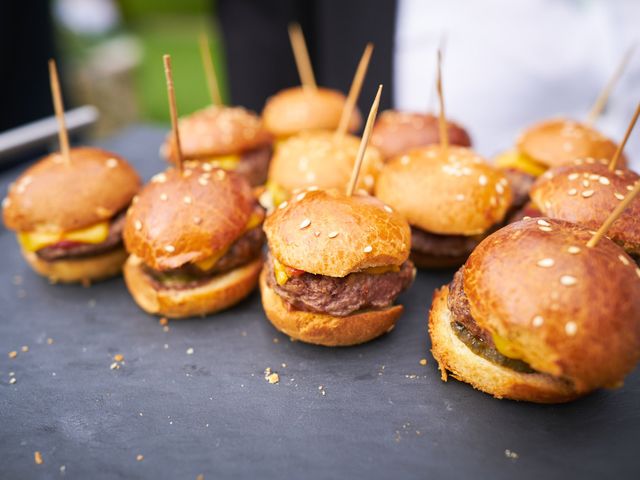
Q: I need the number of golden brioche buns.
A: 11